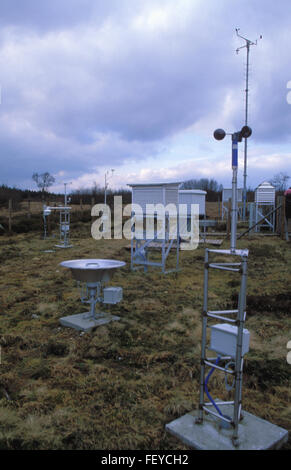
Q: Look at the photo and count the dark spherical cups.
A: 2